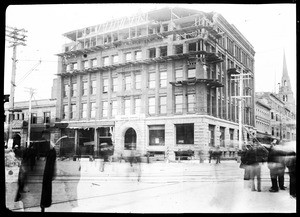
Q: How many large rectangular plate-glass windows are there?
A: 2